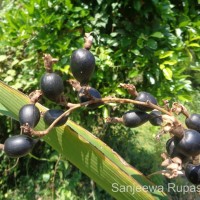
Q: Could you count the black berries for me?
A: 13